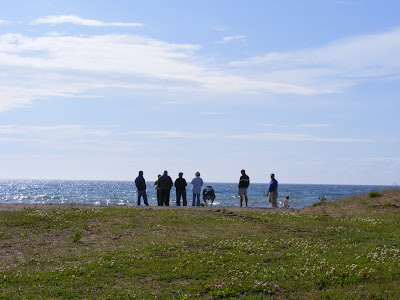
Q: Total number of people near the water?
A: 9